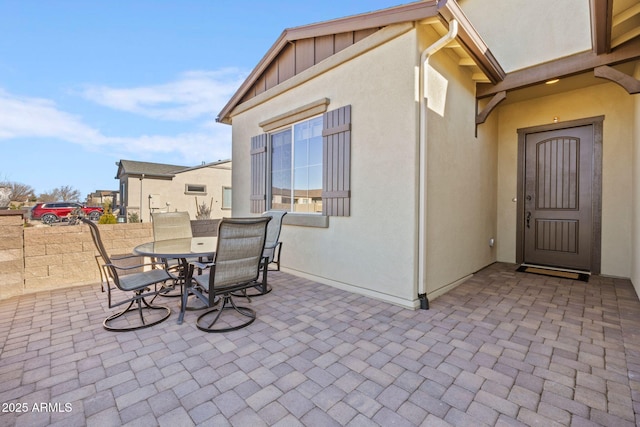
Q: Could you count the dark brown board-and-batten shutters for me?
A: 2